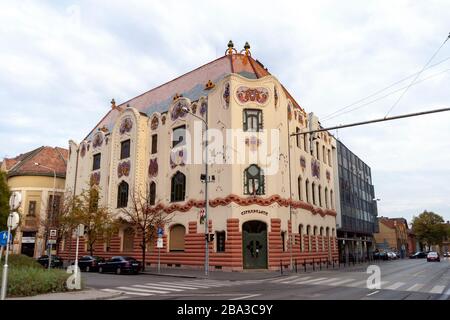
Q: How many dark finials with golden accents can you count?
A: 2